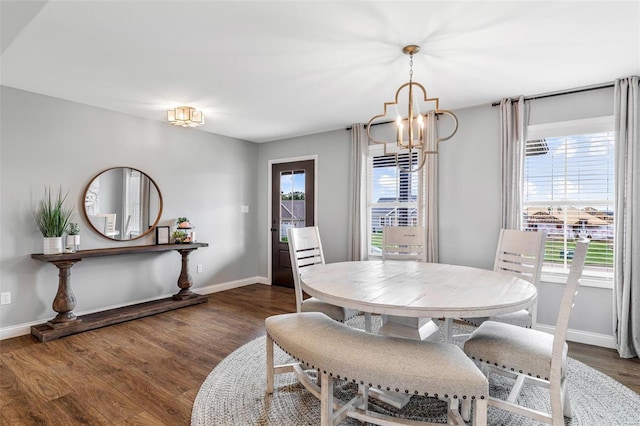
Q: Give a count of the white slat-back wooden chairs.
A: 4